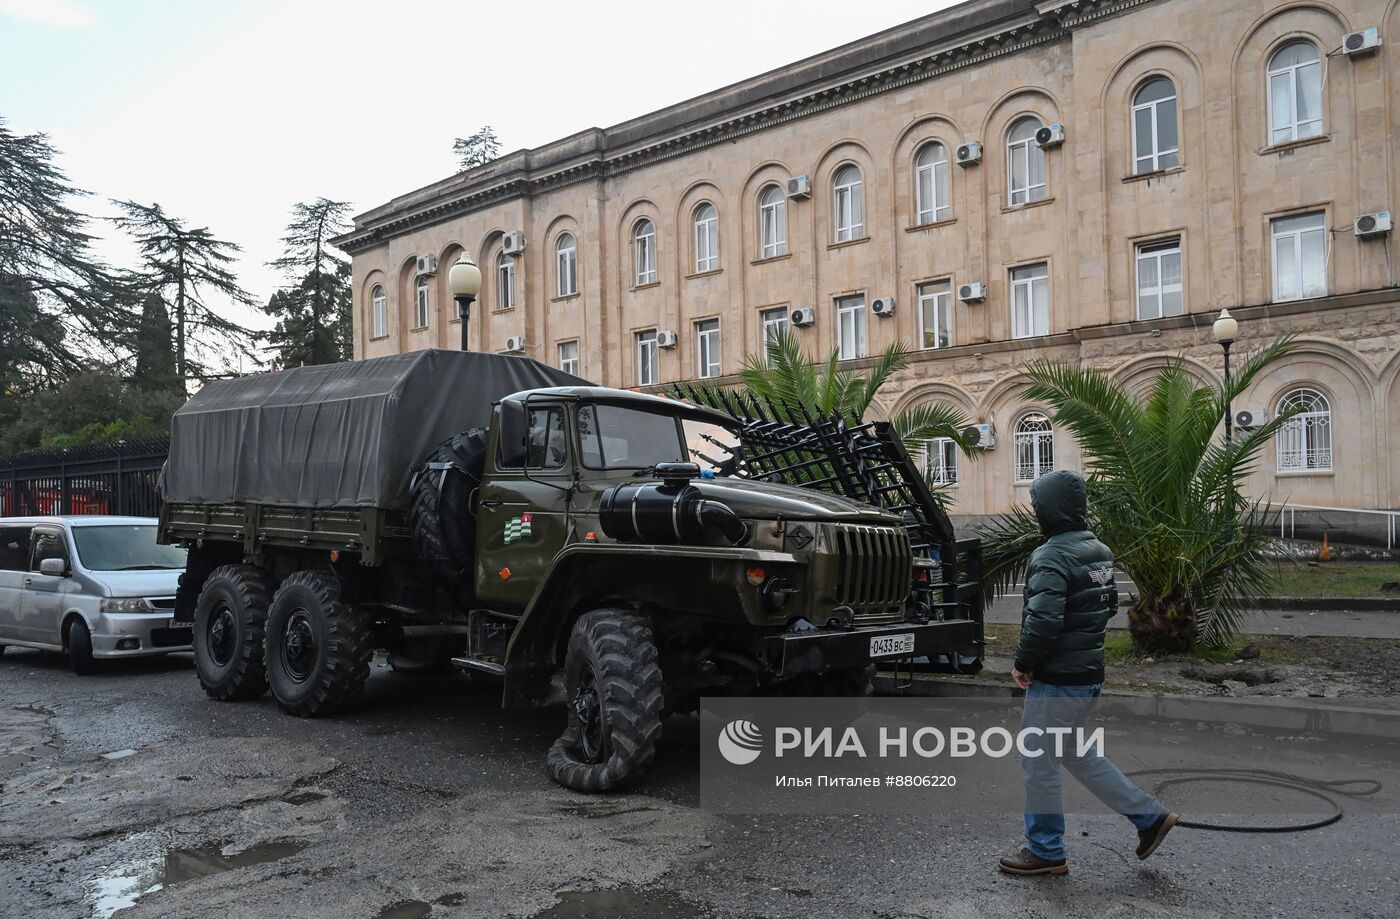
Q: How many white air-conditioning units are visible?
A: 14